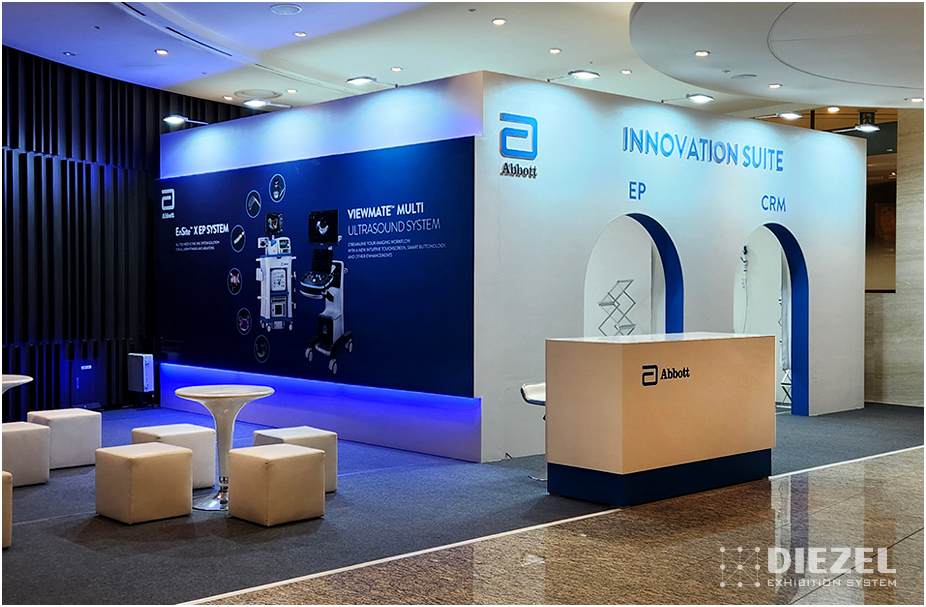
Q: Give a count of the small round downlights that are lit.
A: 12